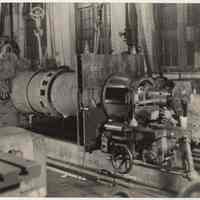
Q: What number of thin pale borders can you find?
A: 2